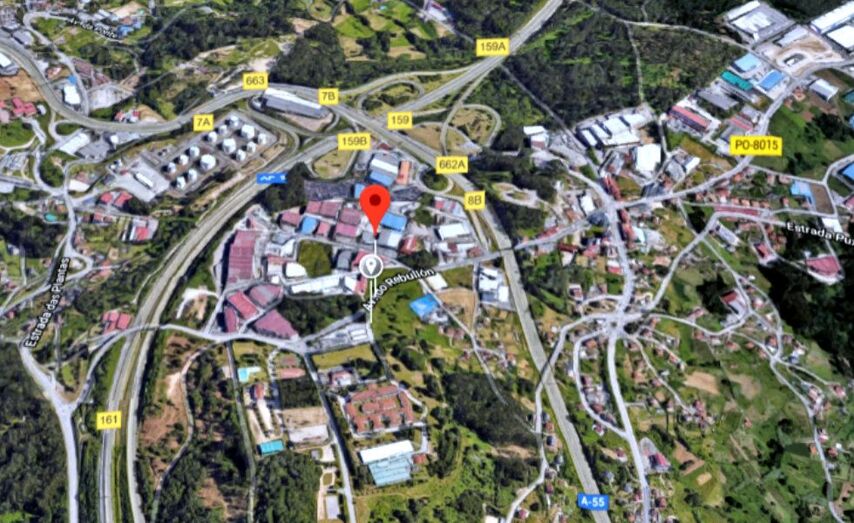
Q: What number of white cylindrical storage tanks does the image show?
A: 14